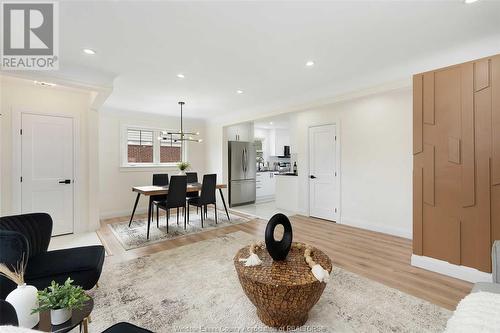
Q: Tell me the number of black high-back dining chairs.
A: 4